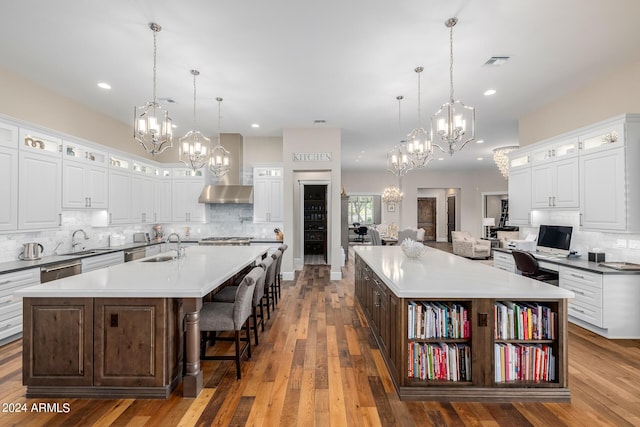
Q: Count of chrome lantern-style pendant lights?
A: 6